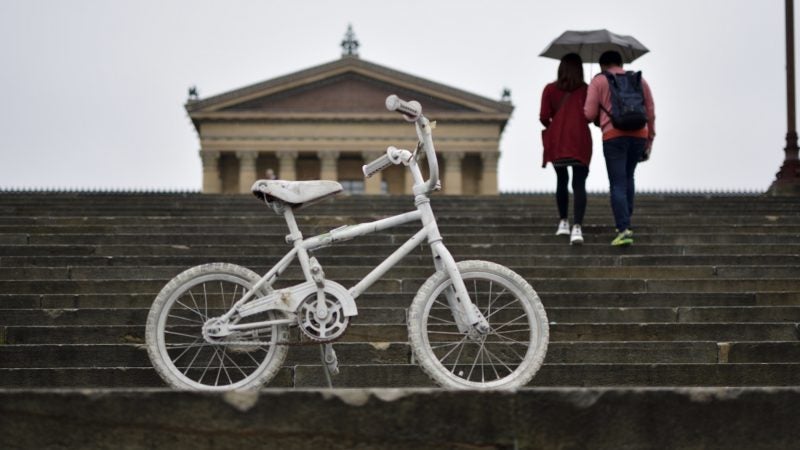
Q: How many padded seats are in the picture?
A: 1